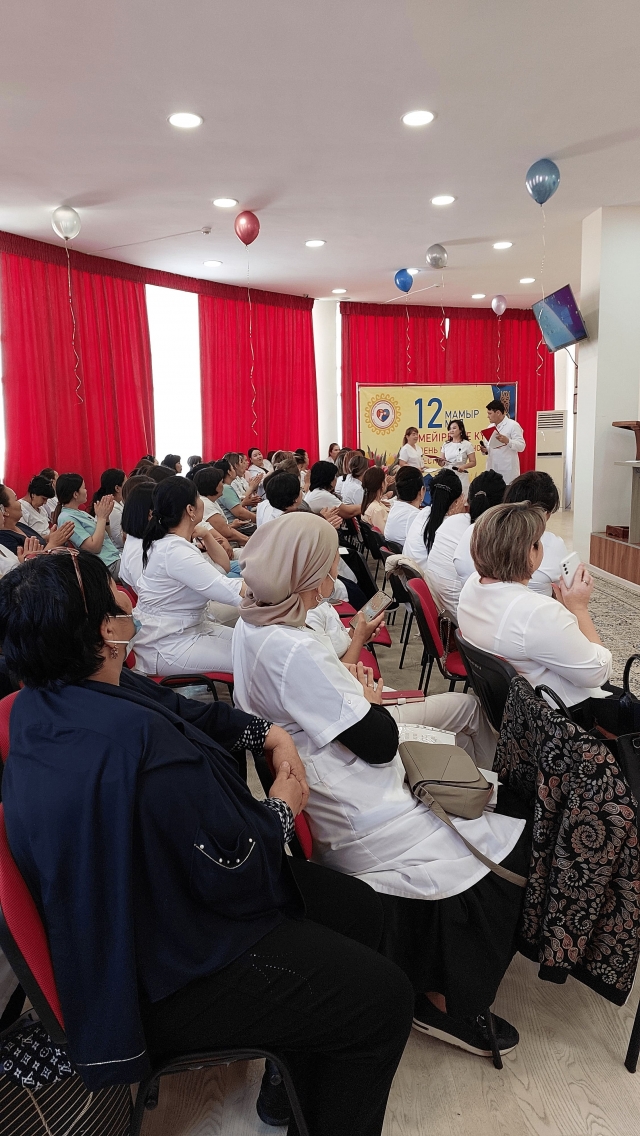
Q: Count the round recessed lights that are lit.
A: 11